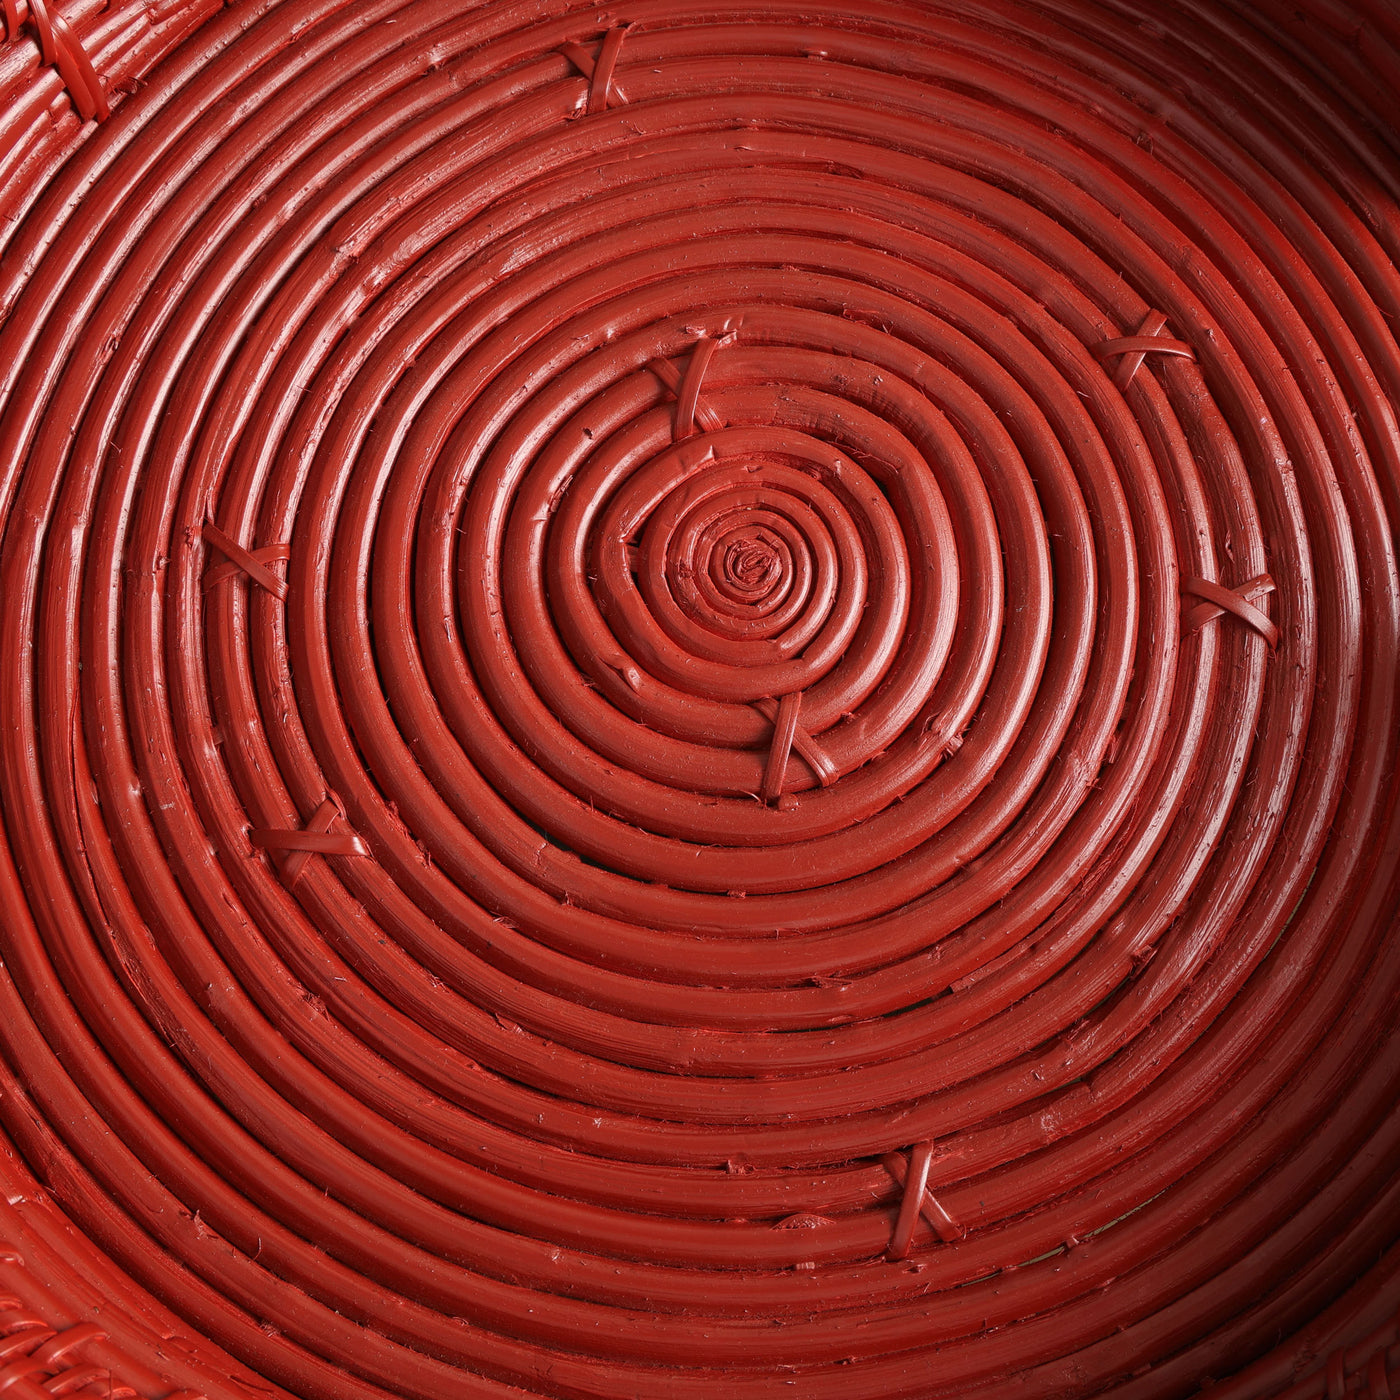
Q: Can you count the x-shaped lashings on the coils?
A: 8